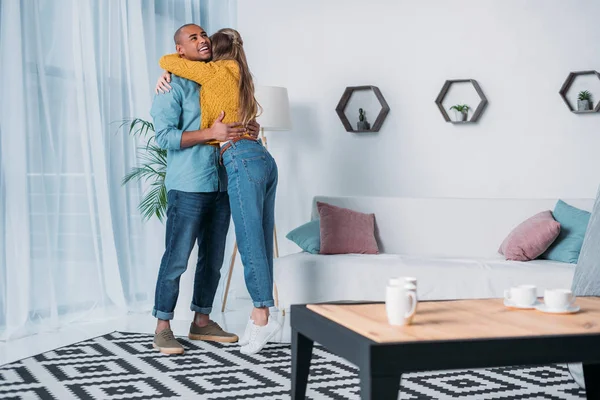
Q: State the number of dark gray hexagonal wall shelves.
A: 3